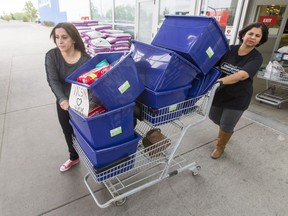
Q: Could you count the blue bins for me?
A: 6